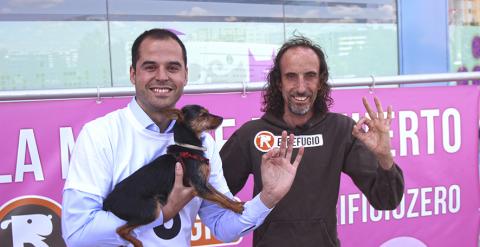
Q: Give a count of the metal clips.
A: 3